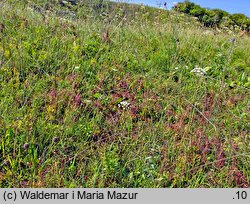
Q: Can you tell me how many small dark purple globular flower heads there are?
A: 2